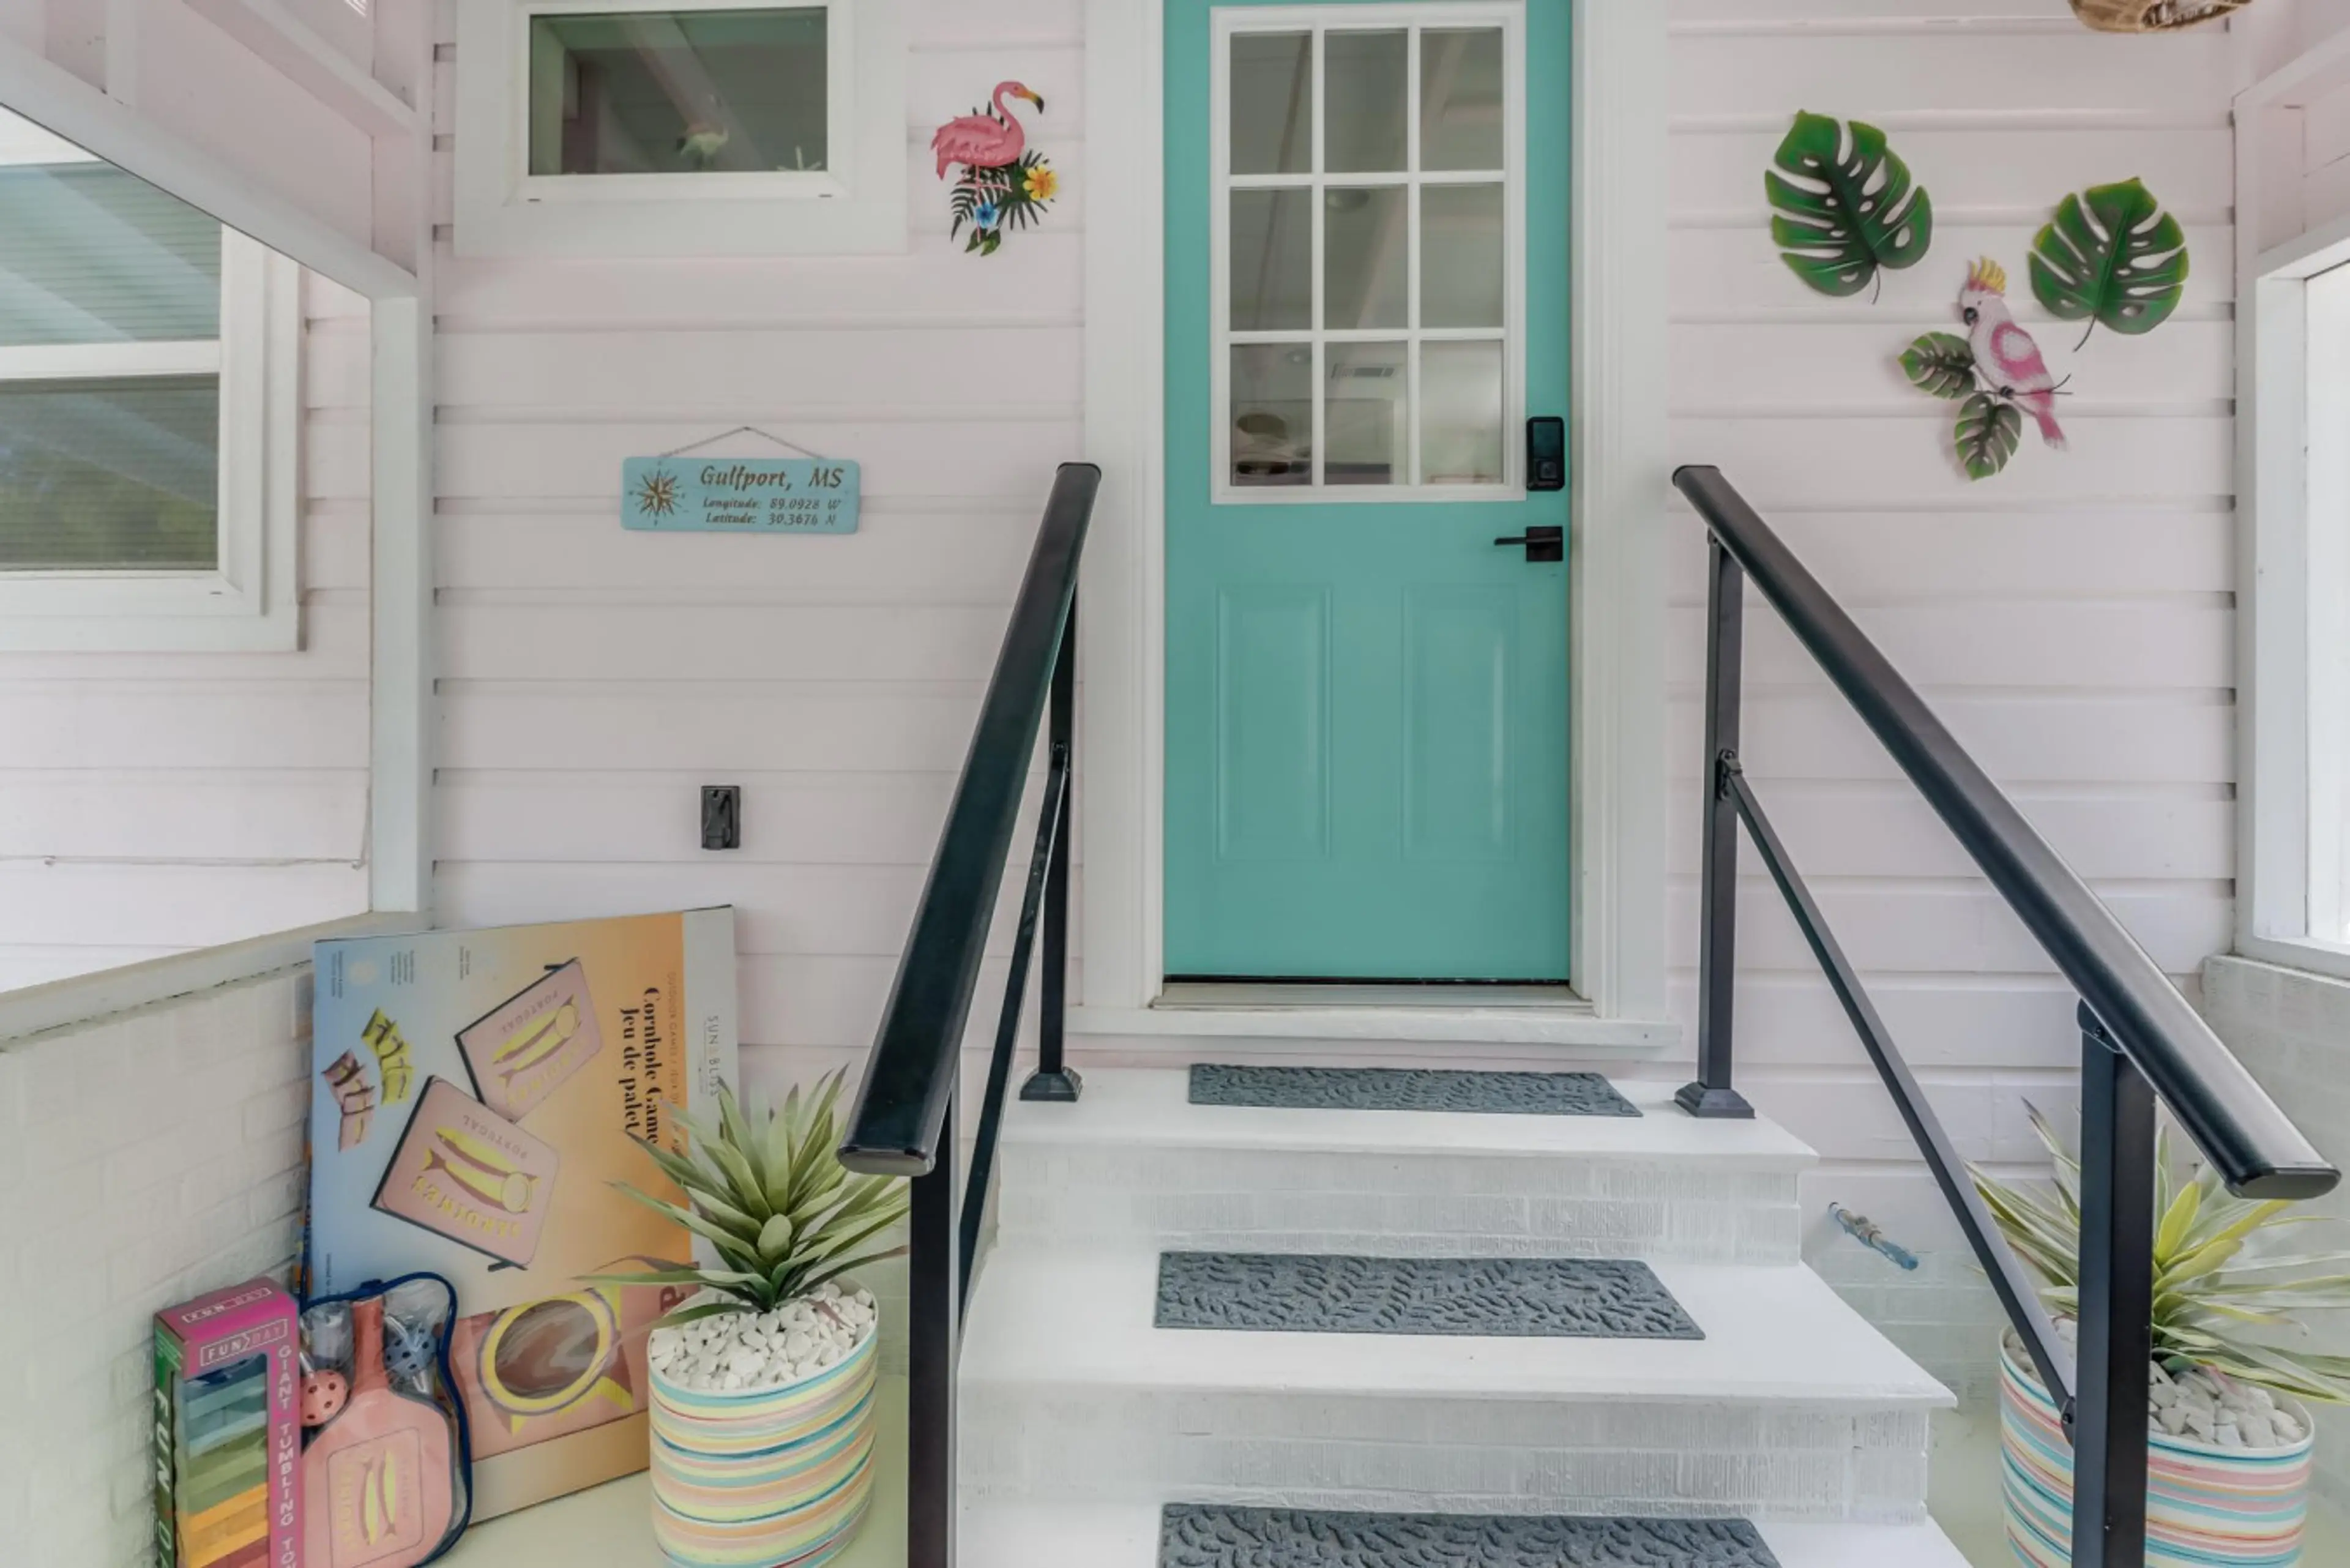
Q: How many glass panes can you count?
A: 12